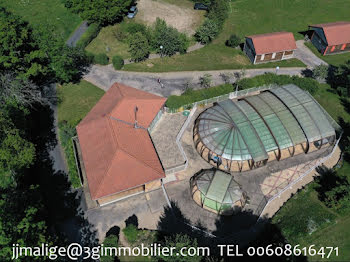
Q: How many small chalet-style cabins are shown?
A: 2